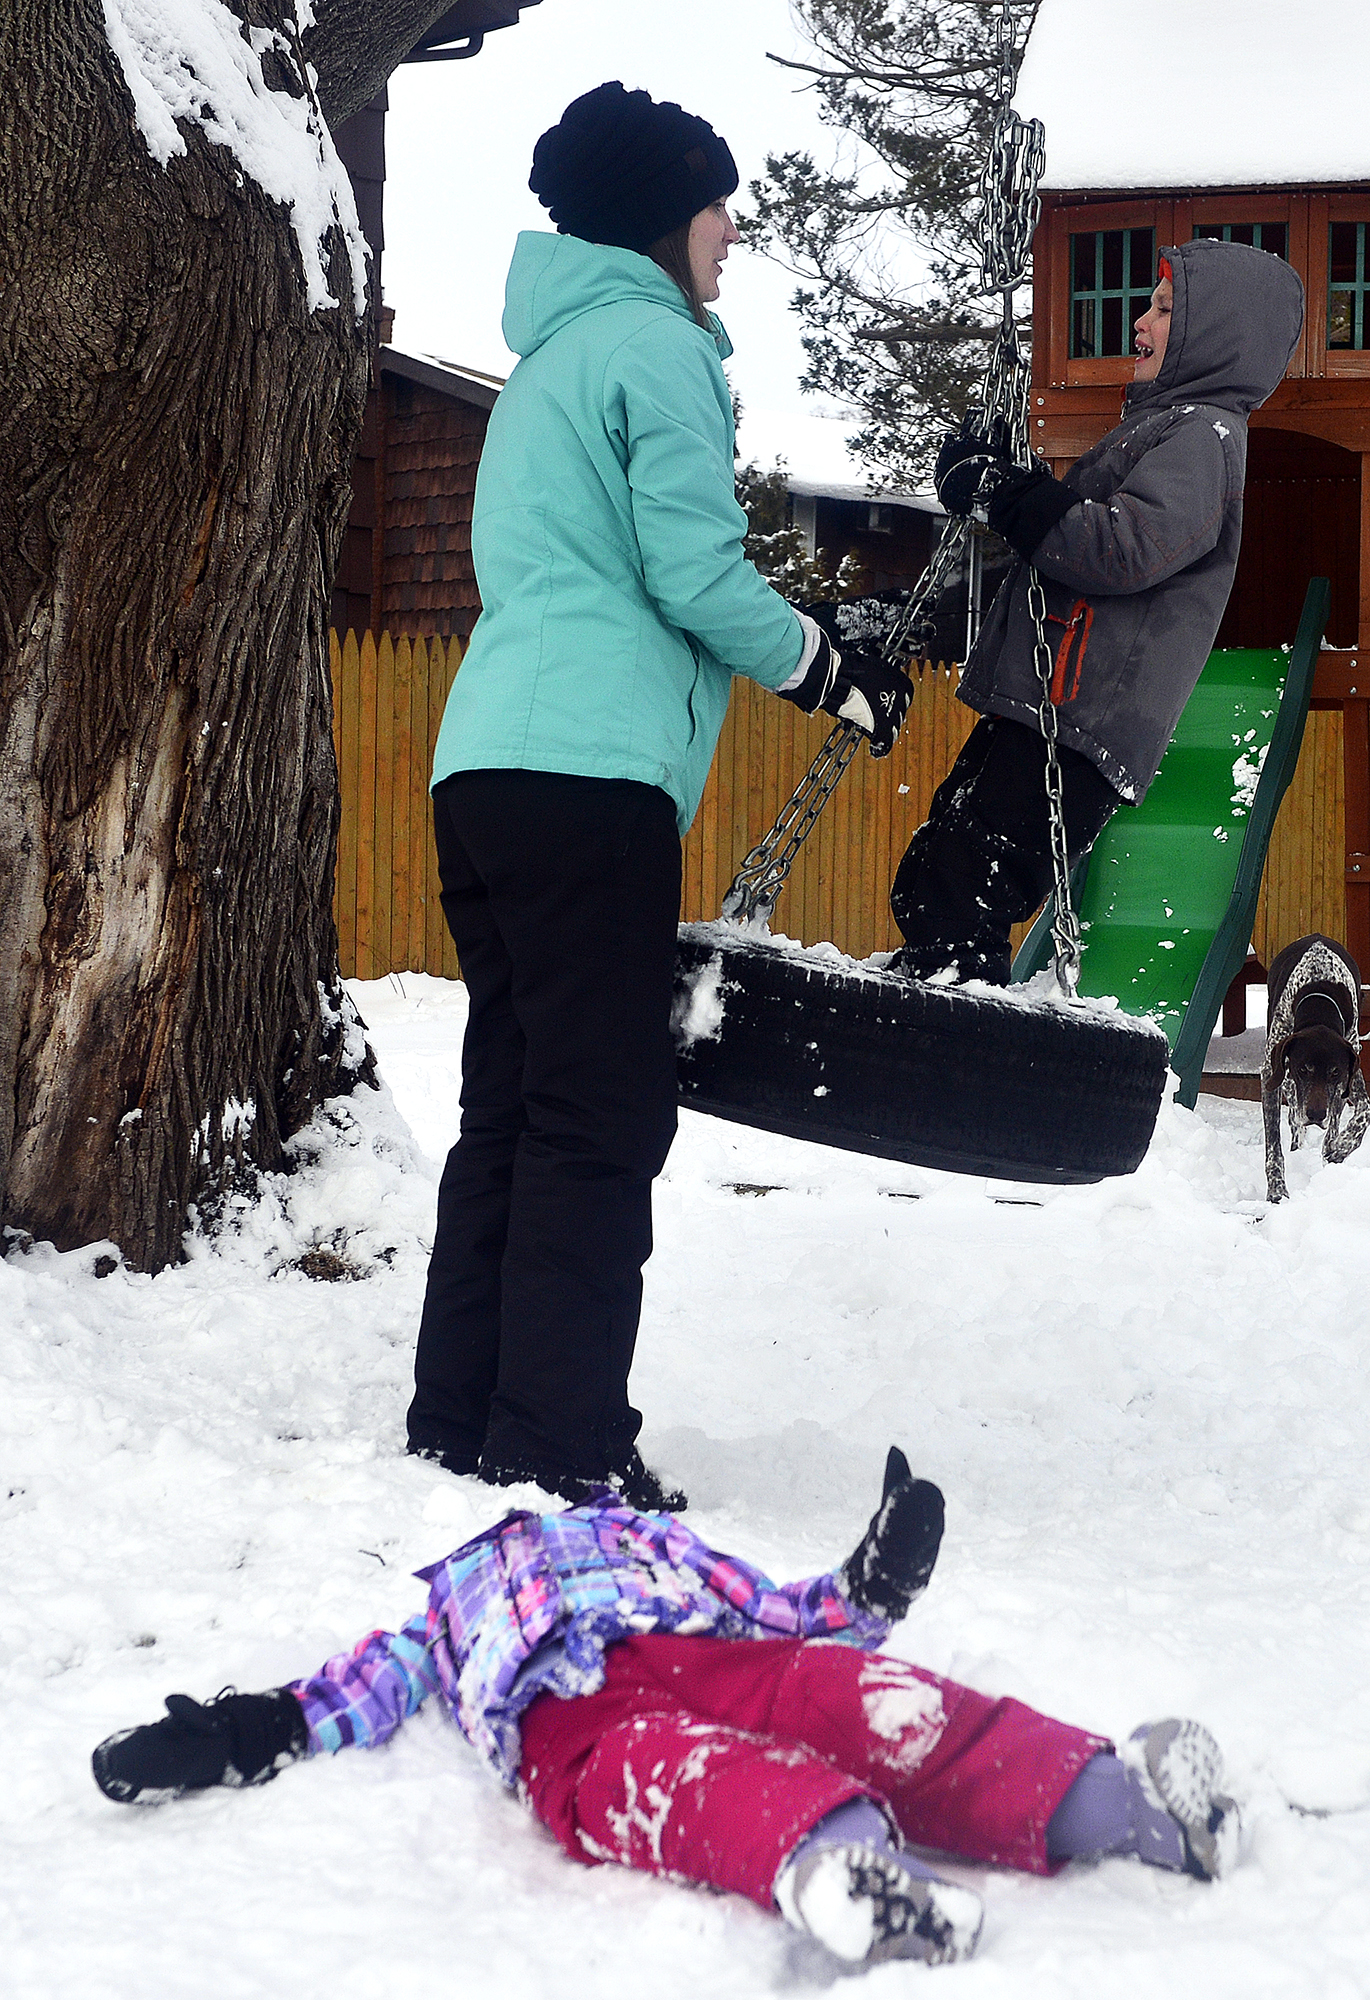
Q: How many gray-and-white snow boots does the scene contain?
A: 2